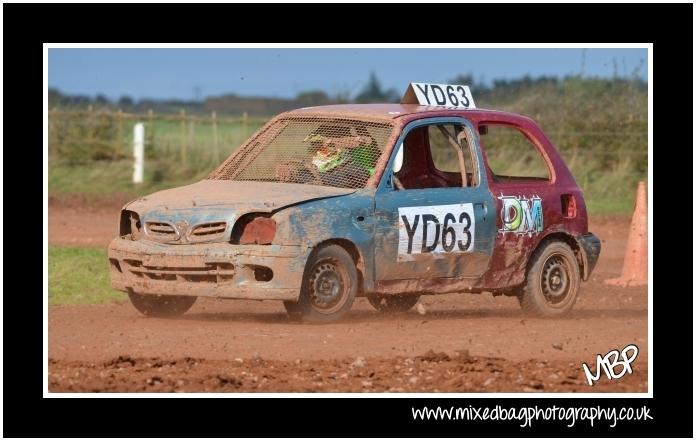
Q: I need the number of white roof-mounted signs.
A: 1